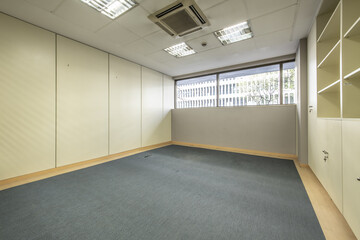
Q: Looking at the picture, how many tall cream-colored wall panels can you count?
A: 5